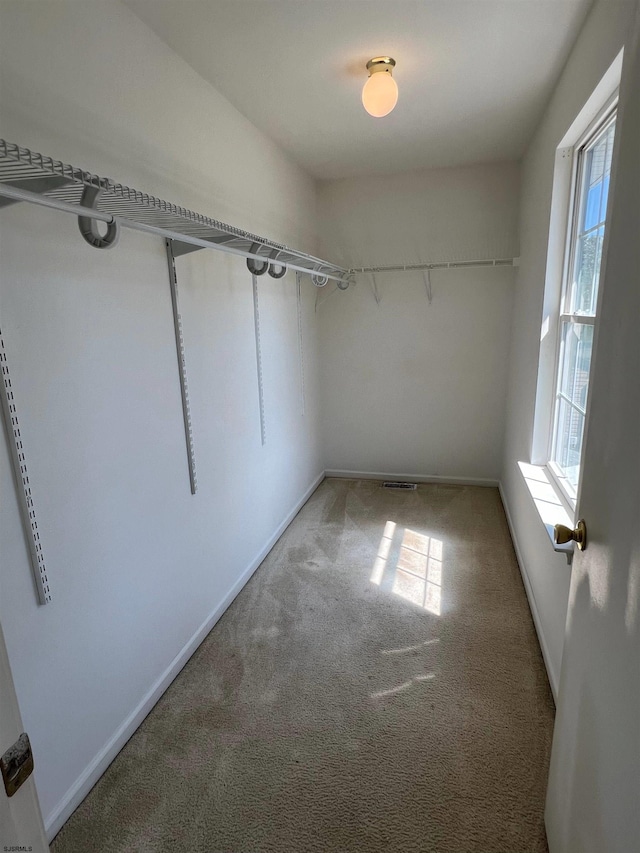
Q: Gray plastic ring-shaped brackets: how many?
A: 5